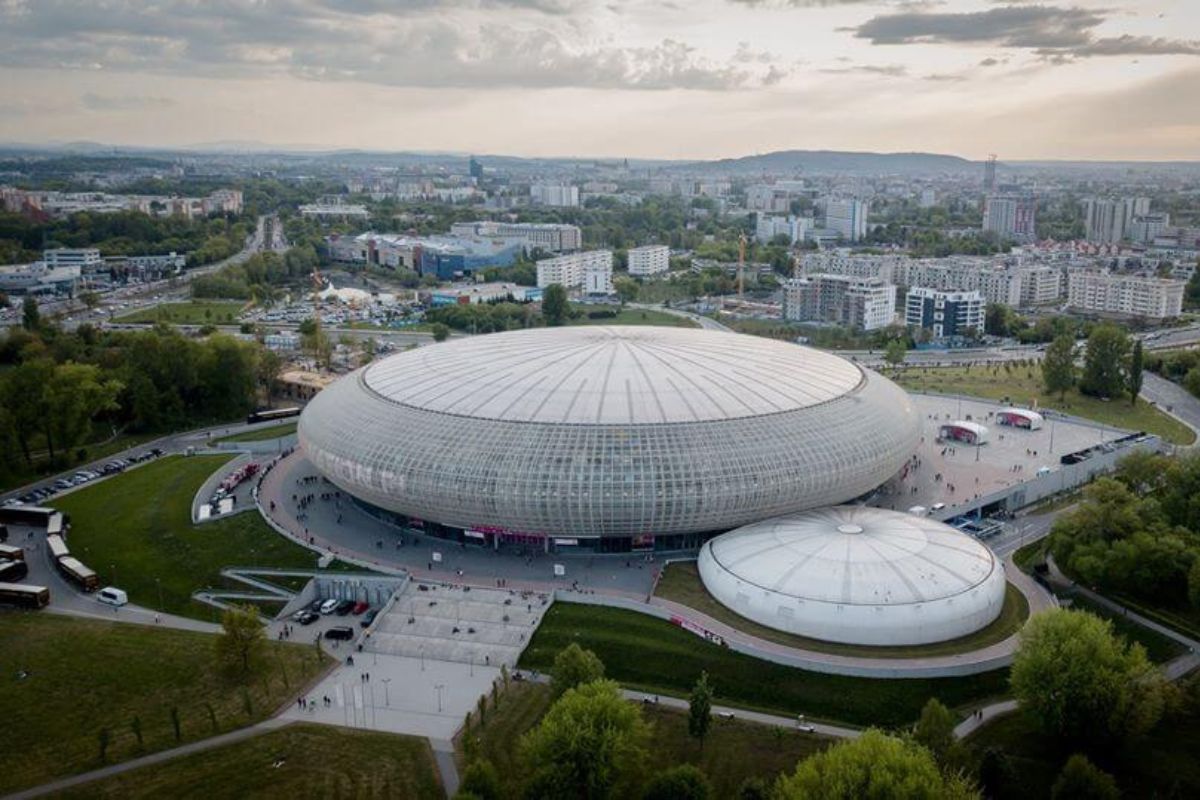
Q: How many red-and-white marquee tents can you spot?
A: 2